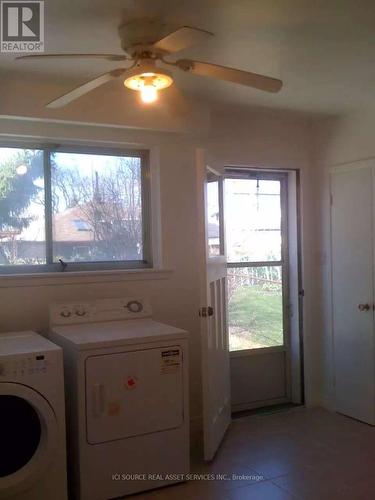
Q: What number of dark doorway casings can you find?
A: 1